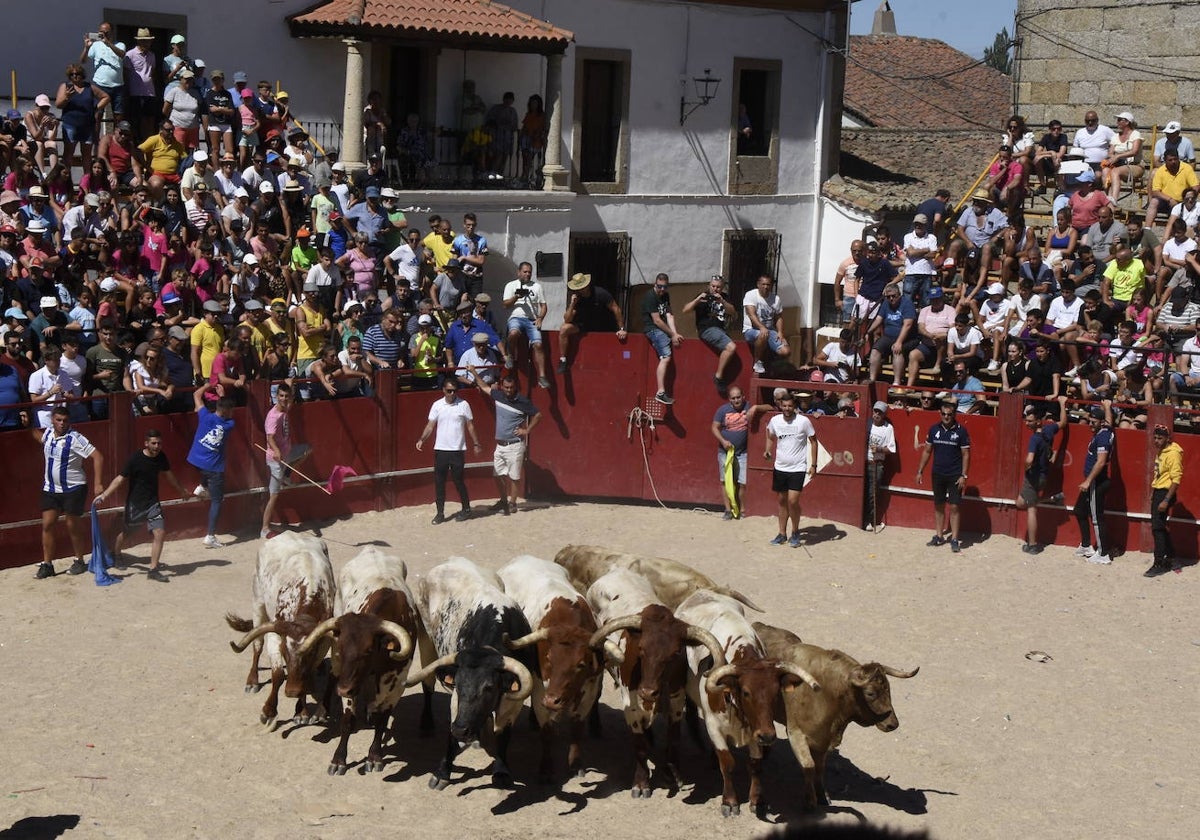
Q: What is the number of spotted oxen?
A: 6